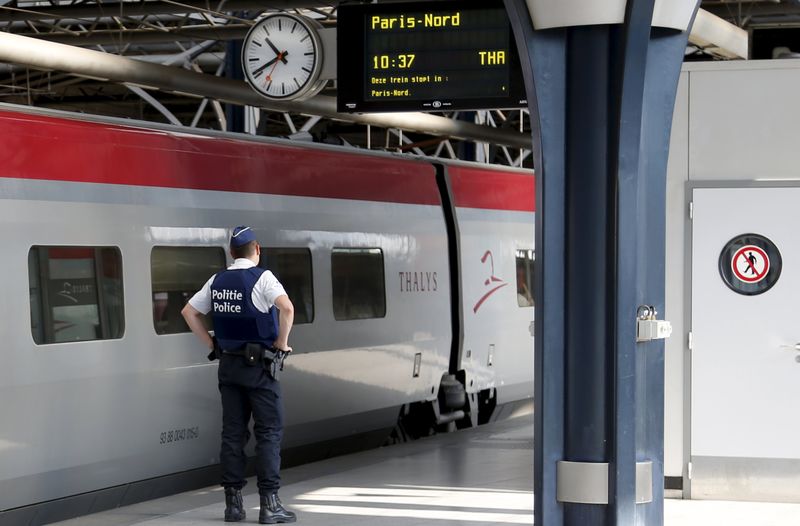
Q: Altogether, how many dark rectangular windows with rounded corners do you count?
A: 5